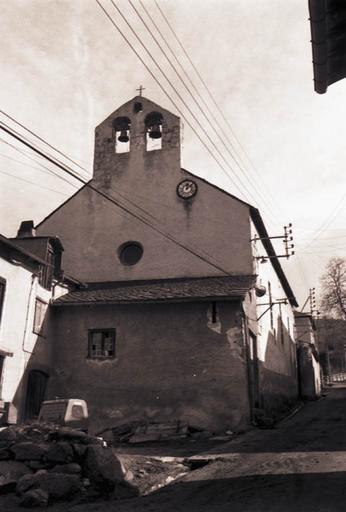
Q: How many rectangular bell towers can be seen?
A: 1